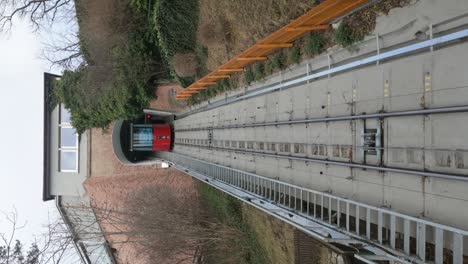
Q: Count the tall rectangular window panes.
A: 3